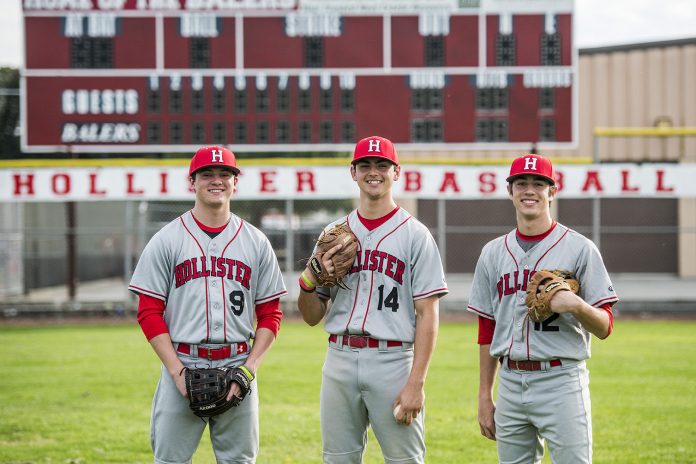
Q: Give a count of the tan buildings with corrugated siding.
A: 1